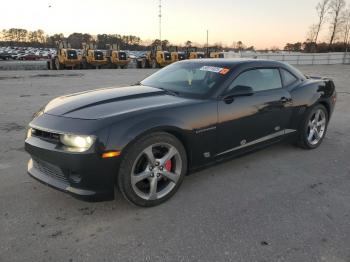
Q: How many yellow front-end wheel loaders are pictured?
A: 7